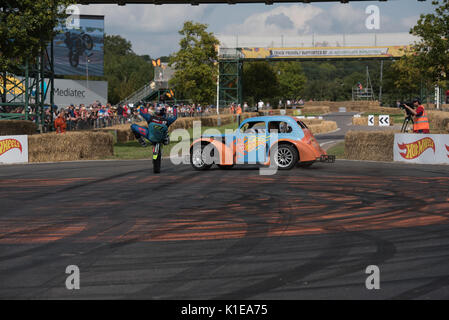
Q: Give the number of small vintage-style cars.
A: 1